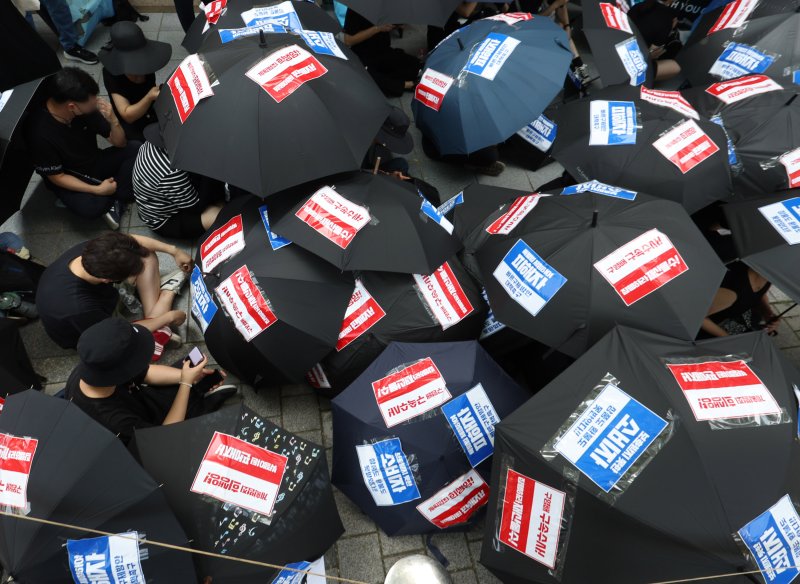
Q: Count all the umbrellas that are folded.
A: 0